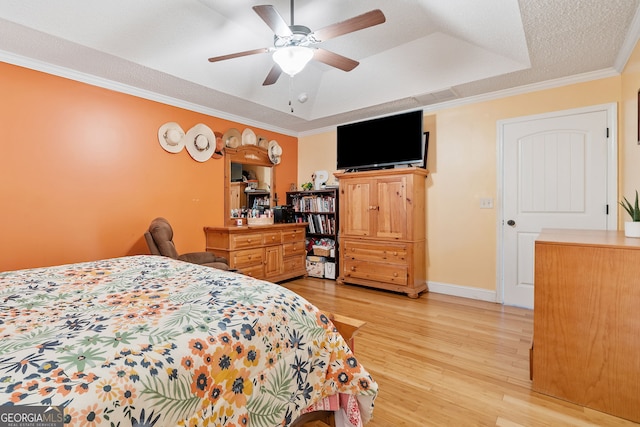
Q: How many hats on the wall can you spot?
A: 7